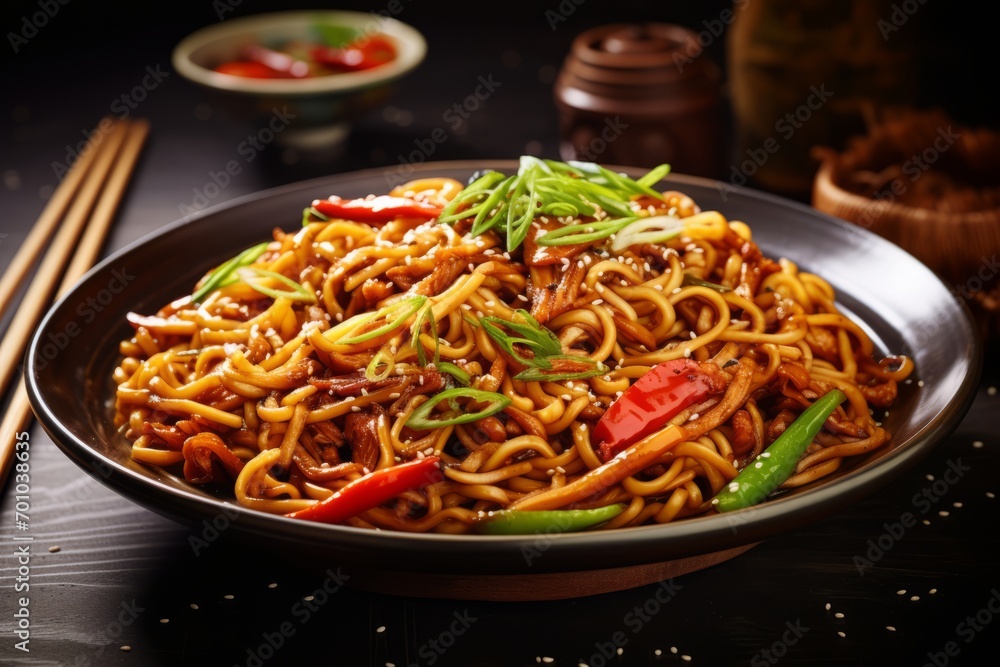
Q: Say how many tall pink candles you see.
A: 0